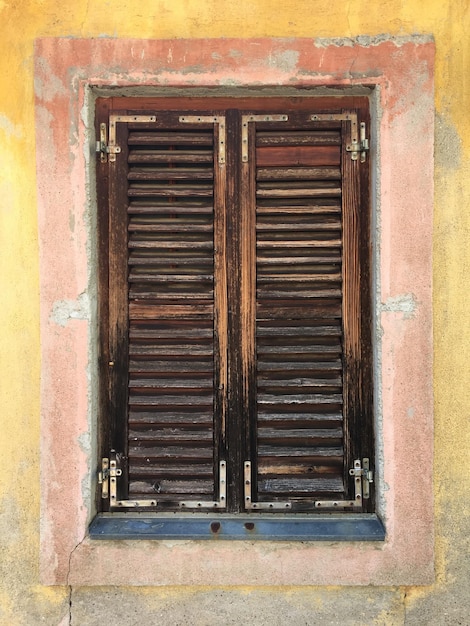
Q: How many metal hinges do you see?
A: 4